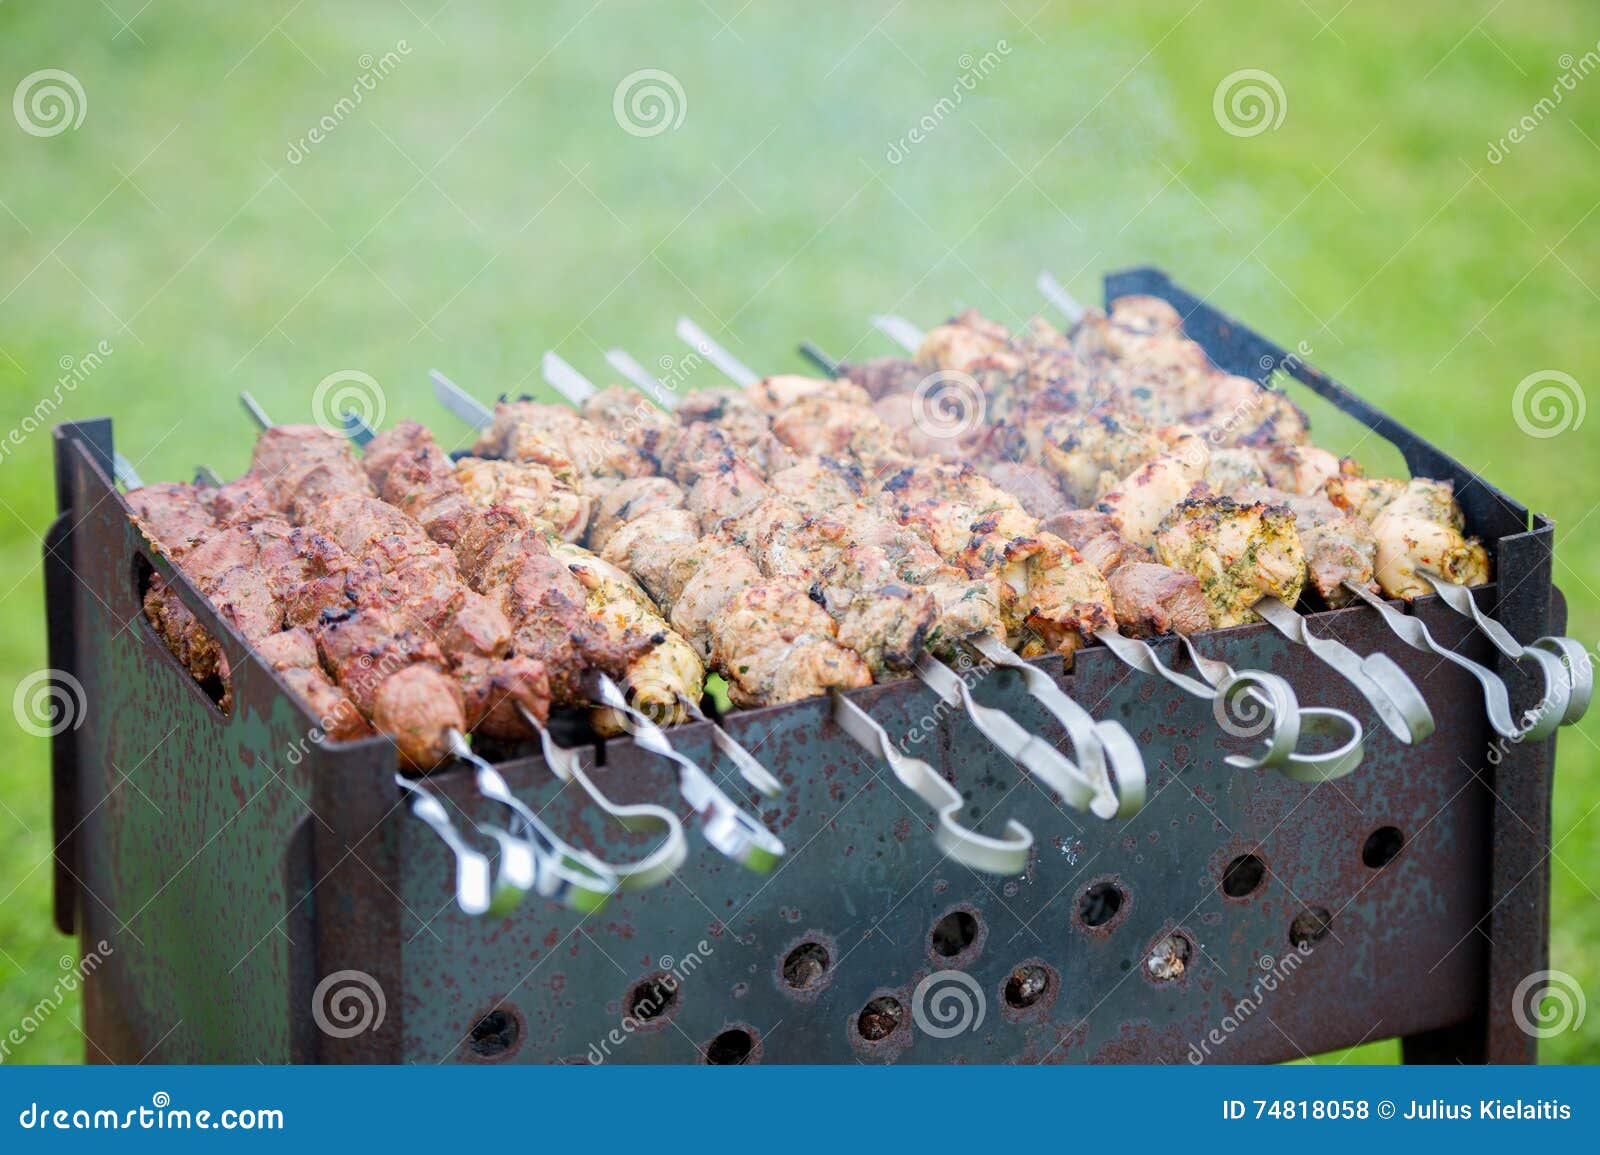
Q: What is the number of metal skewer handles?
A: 13